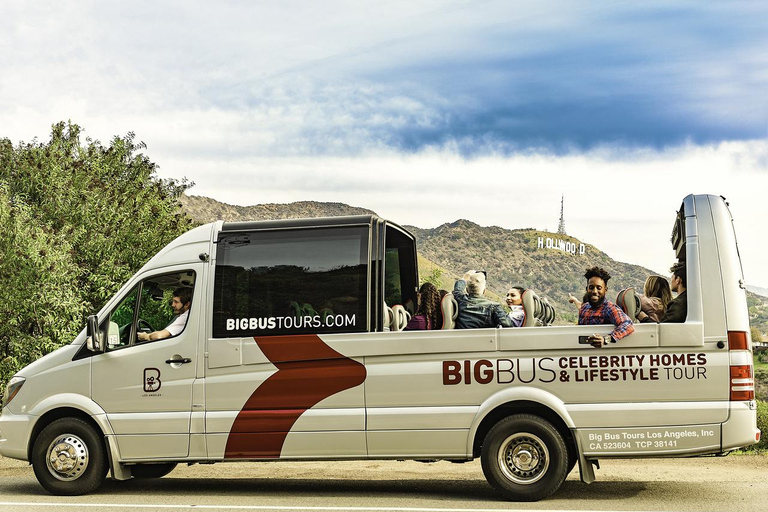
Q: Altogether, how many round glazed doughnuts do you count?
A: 0